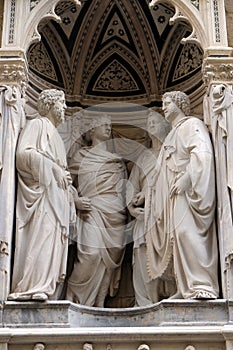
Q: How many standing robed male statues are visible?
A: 4